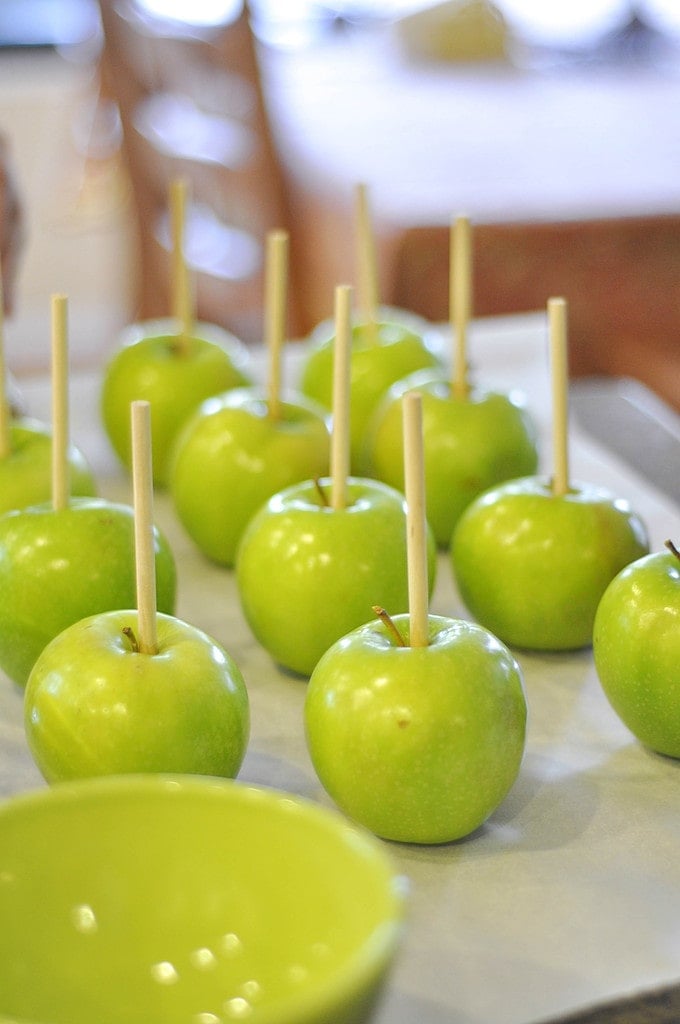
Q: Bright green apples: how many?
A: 11